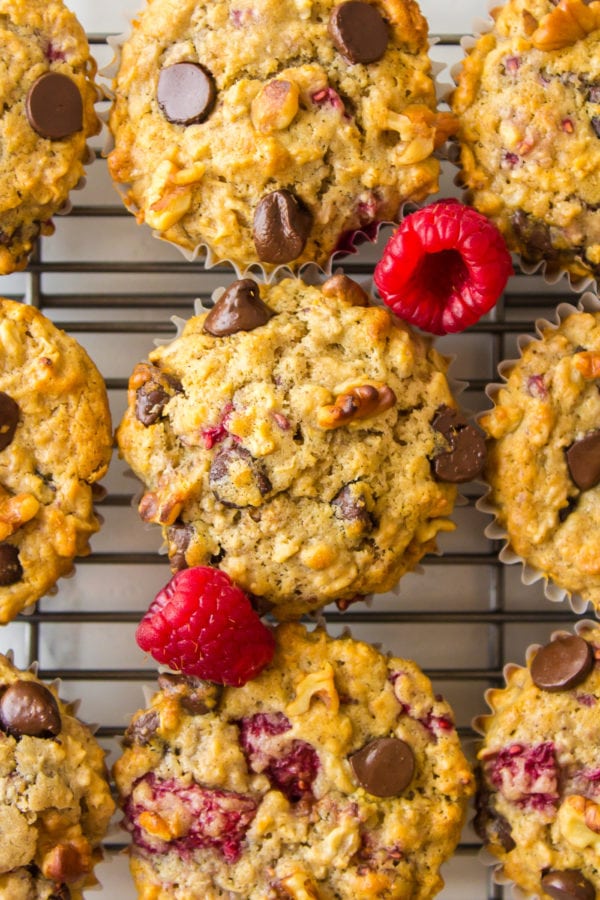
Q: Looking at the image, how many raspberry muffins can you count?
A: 9